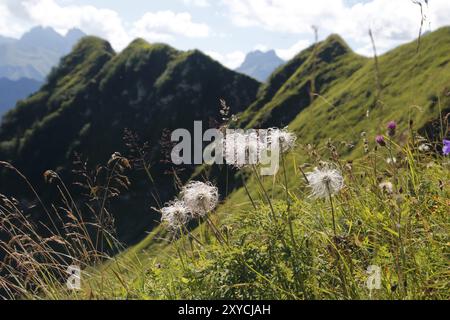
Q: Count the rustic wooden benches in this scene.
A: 0